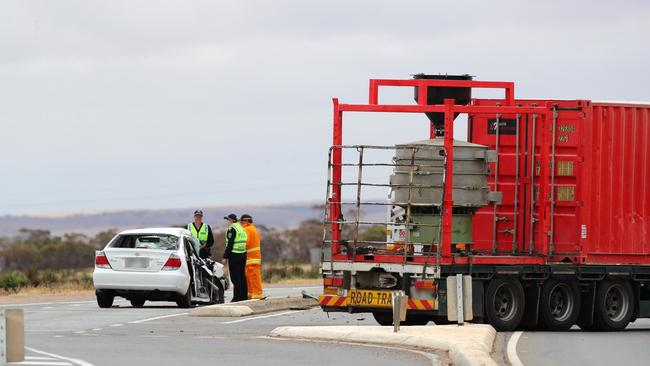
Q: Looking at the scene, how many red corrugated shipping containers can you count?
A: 1